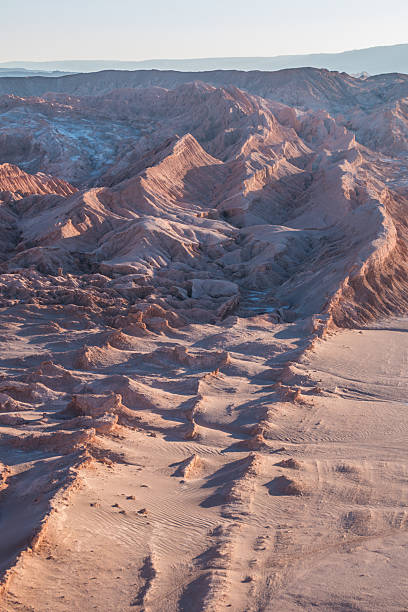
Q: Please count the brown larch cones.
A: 0